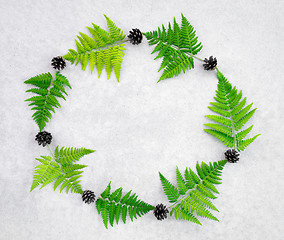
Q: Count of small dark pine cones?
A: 7